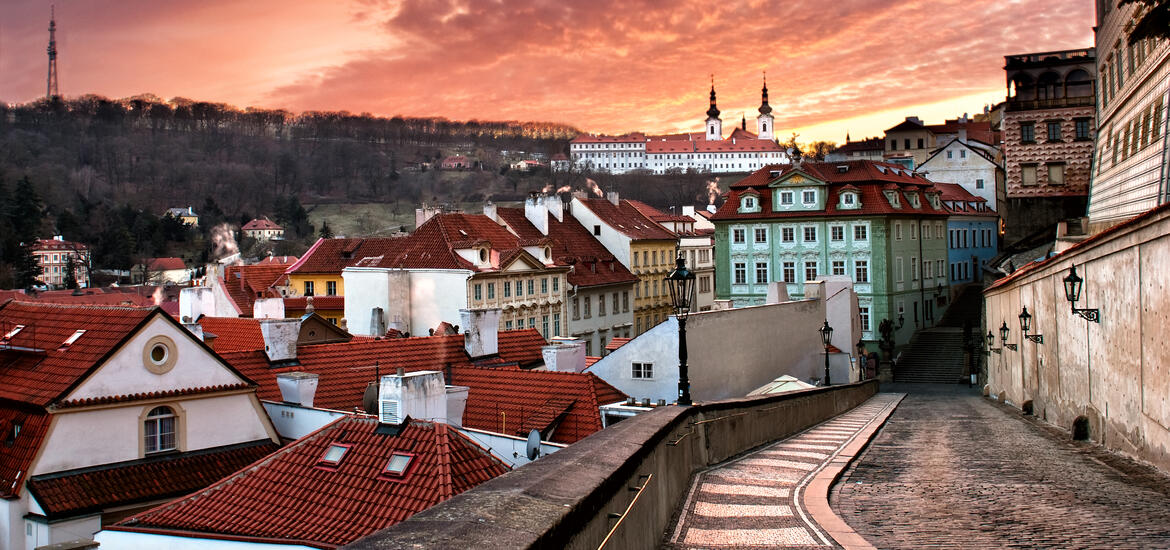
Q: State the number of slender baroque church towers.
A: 2